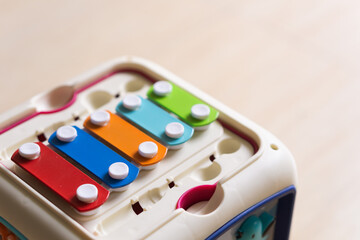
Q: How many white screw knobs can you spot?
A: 10